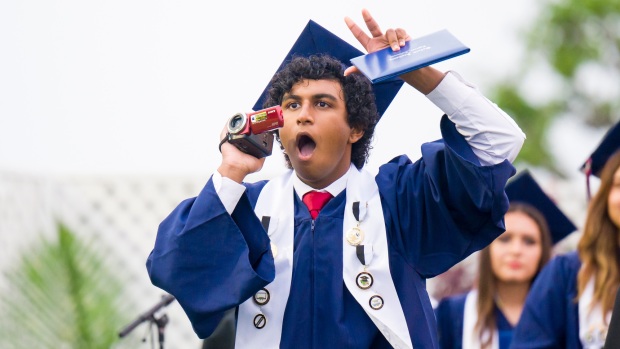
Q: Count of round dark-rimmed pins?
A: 4